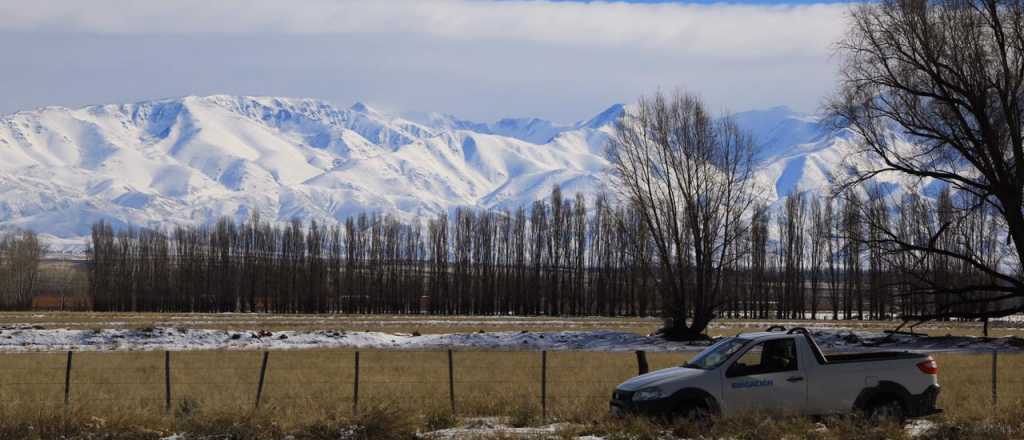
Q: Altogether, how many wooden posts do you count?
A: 8